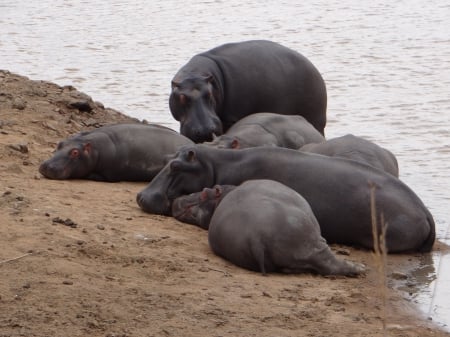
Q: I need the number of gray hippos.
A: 6